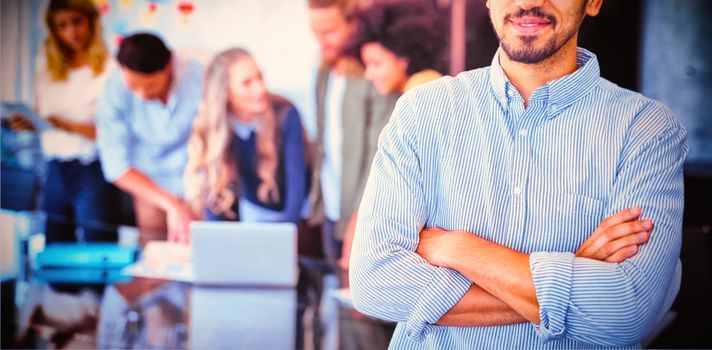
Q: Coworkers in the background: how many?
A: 5